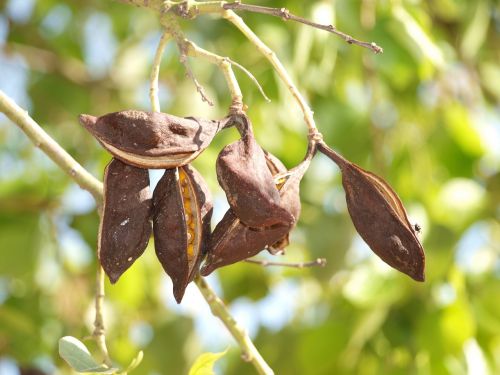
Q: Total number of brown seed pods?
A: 6